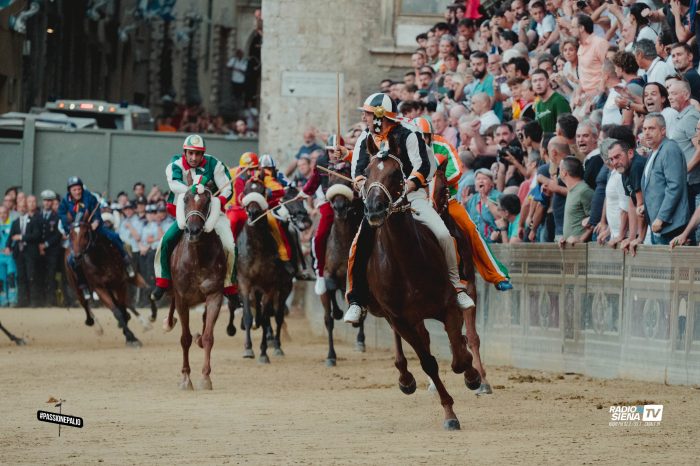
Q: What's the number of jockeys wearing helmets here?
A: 7